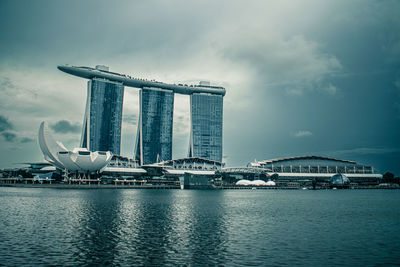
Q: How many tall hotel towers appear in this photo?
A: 3